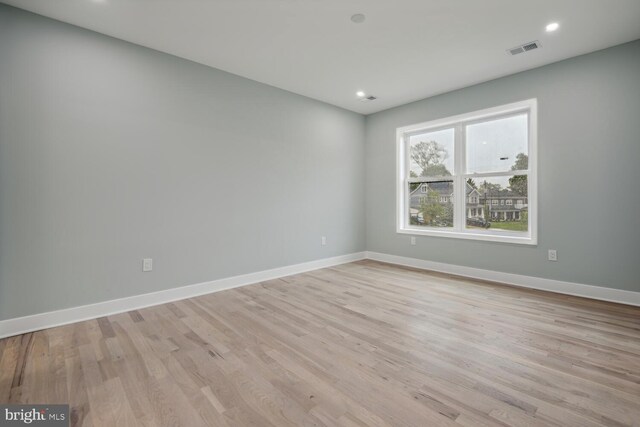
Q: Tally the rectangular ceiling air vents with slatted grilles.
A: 2